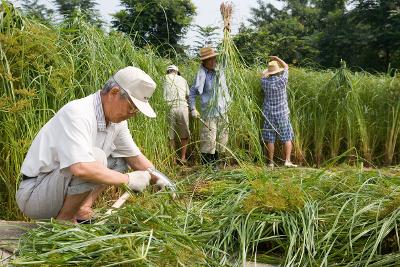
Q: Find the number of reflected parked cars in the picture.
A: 0